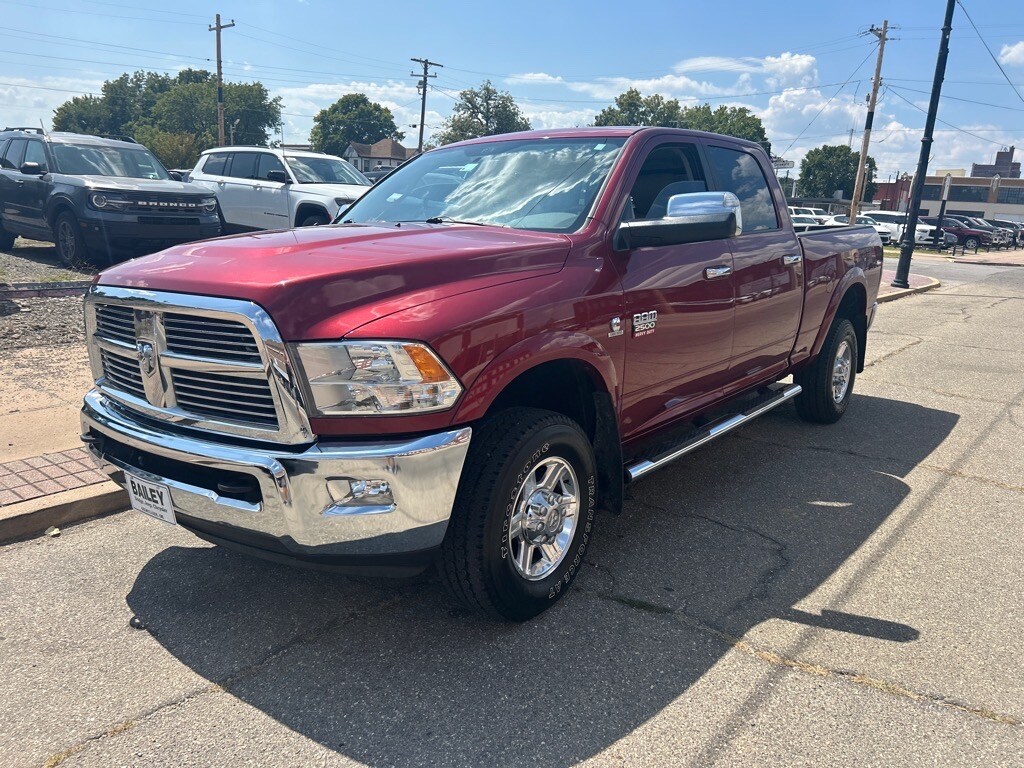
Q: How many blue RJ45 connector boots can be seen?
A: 0